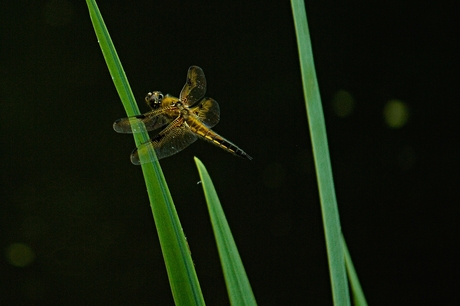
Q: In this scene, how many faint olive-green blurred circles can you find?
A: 3